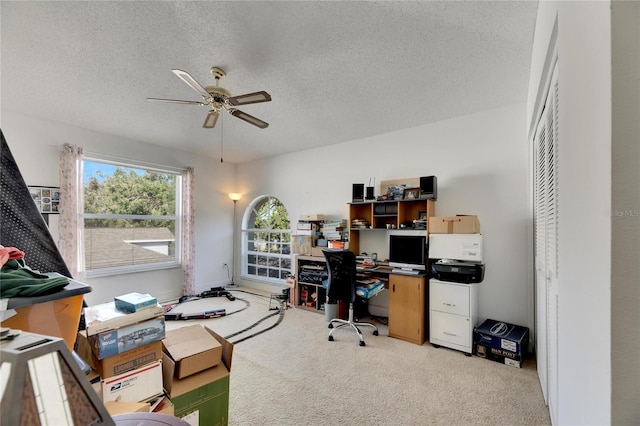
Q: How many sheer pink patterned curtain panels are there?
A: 2